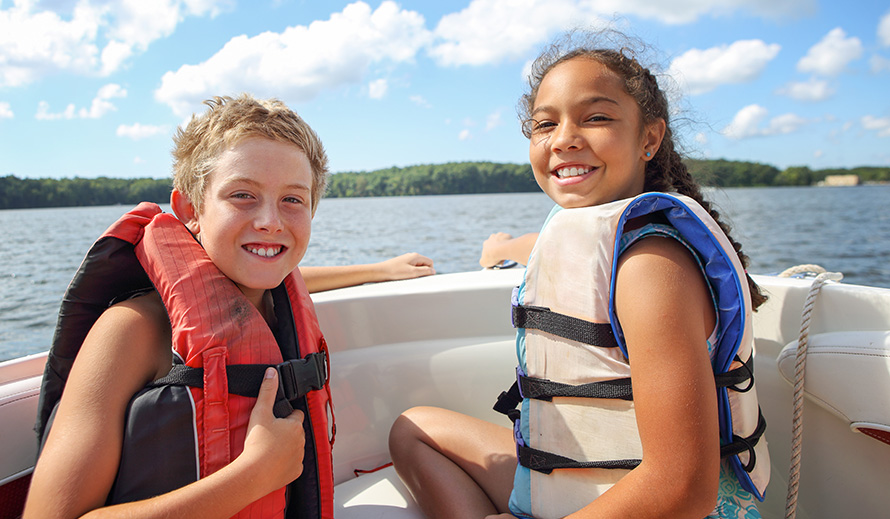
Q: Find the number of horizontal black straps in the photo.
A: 4